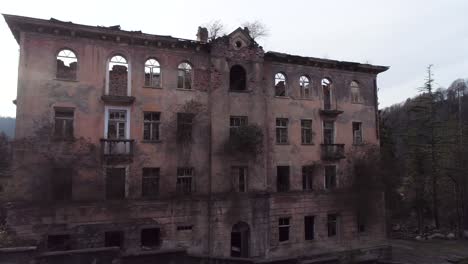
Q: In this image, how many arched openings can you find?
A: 10